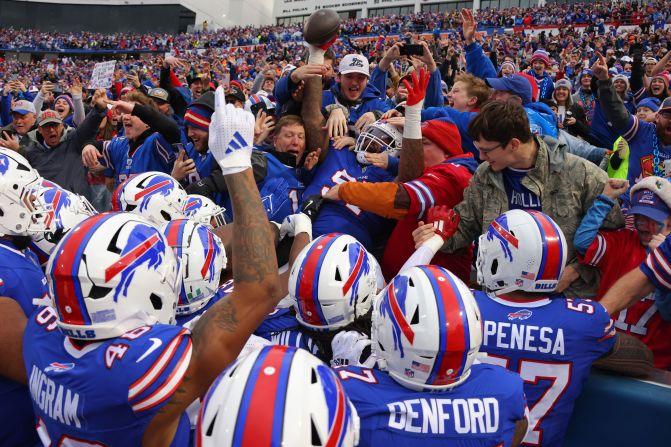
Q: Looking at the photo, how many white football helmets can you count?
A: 11